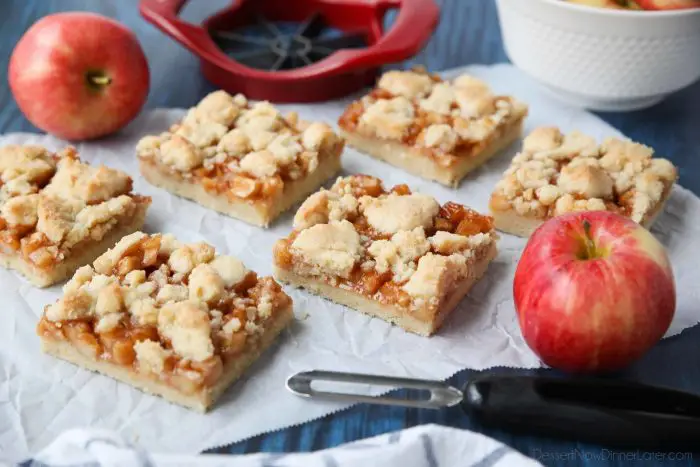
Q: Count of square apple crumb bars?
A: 6